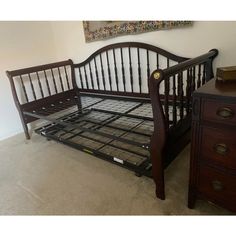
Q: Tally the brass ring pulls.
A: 3